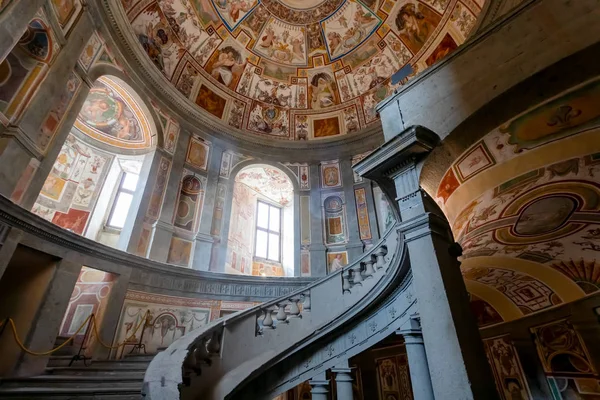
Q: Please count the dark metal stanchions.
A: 3